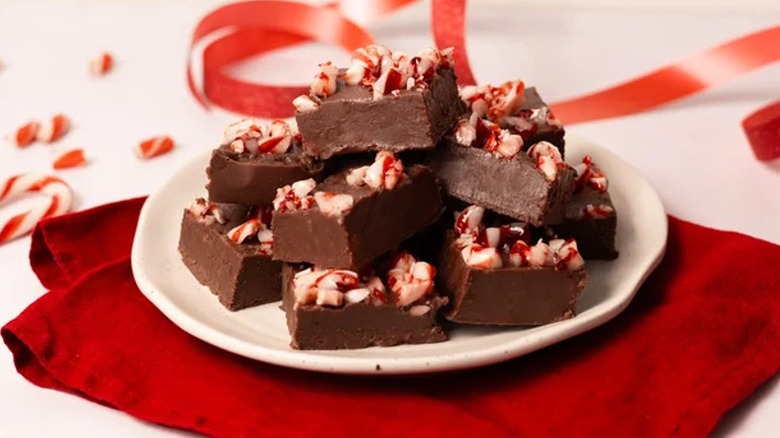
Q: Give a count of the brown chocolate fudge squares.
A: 9